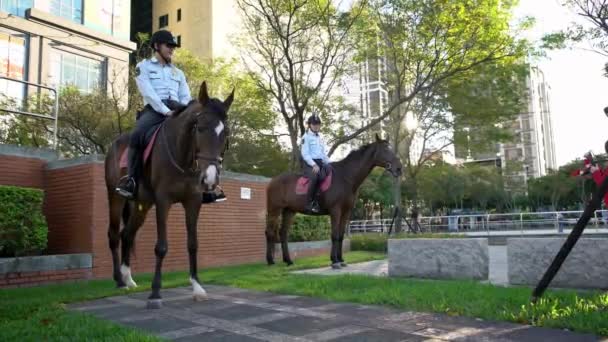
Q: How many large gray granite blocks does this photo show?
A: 2